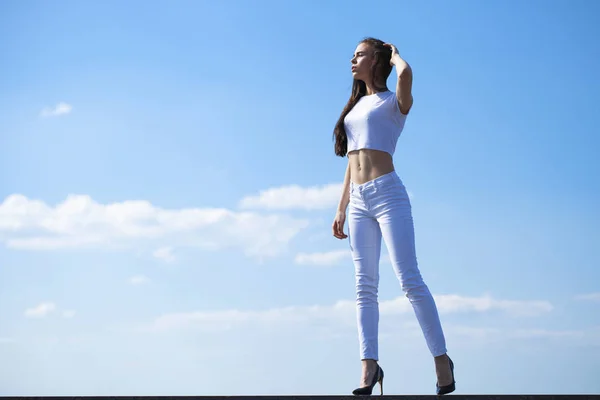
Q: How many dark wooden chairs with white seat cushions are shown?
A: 0